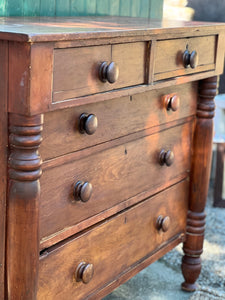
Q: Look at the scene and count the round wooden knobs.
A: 8